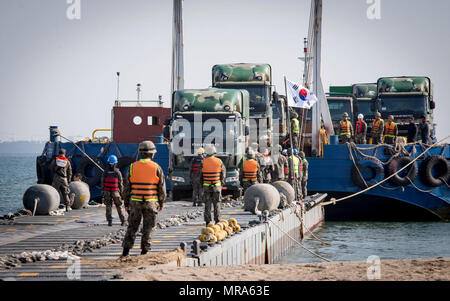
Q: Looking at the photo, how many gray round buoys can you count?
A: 4